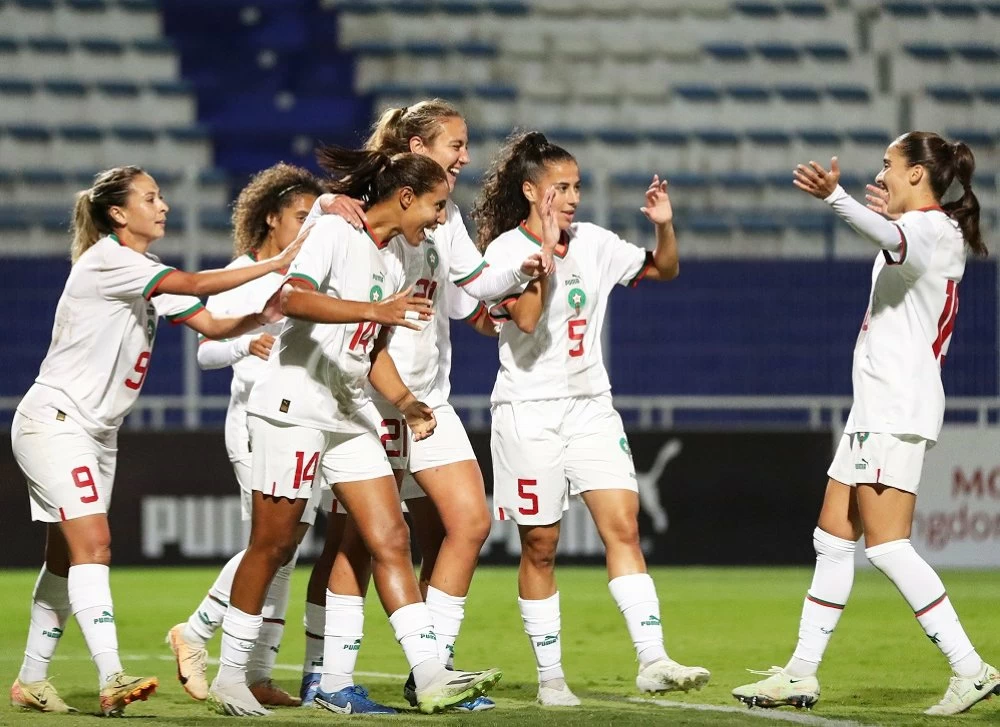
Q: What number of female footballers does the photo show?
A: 6